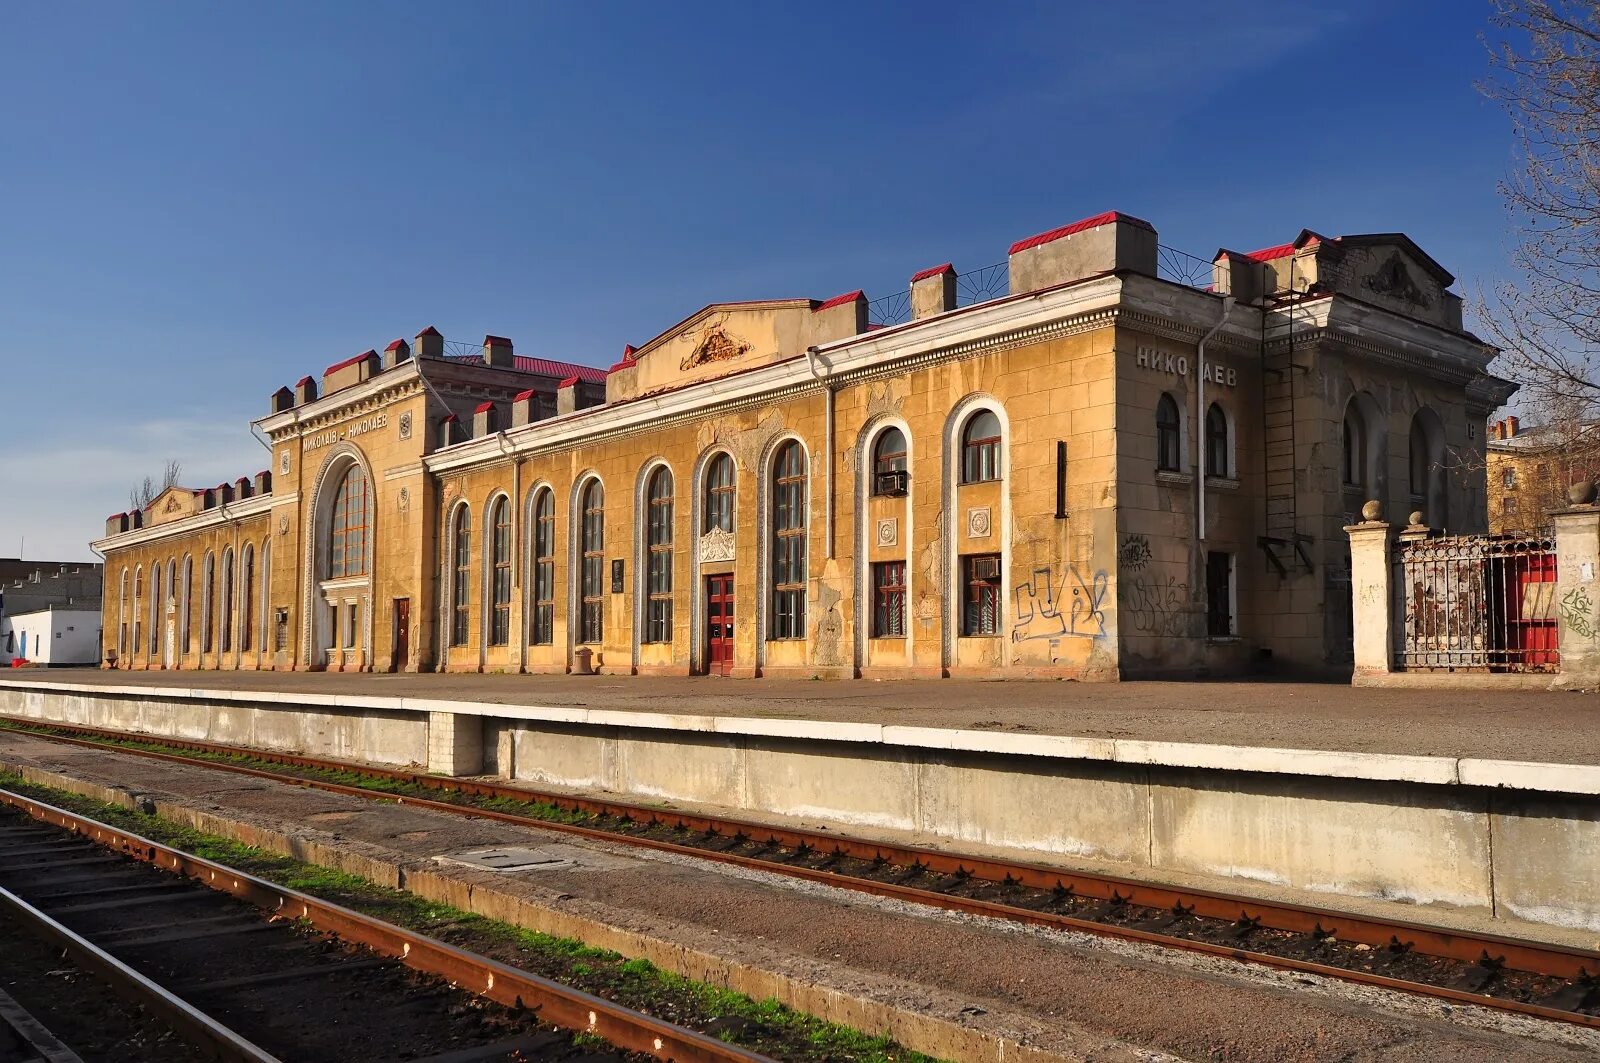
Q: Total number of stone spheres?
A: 3